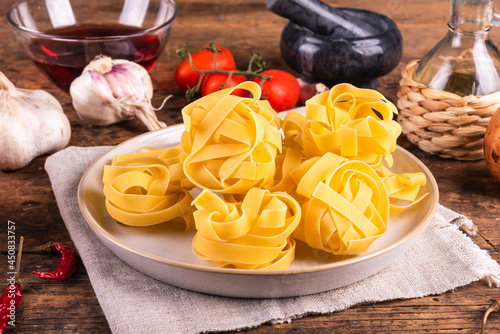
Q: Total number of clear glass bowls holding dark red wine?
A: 1